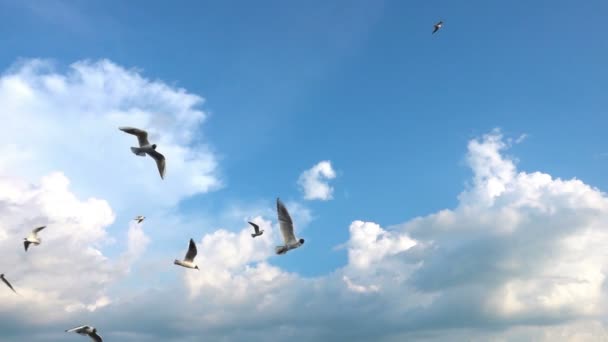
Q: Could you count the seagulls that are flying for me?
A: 9